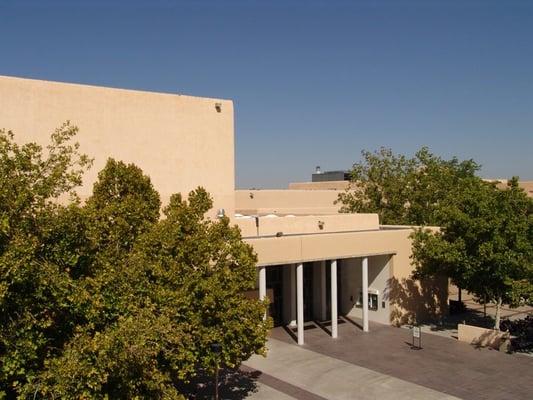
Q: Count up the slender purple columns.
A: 0